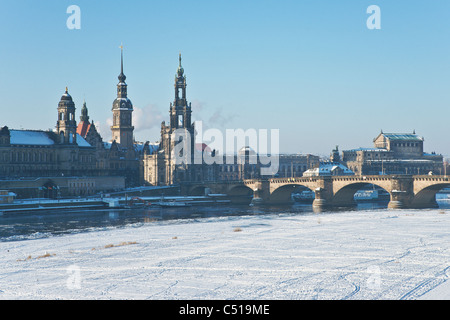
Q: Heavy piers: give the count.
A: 3